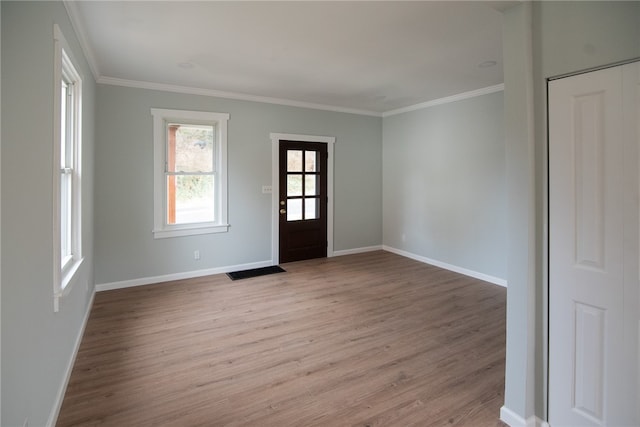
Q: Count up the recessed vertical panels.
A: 2